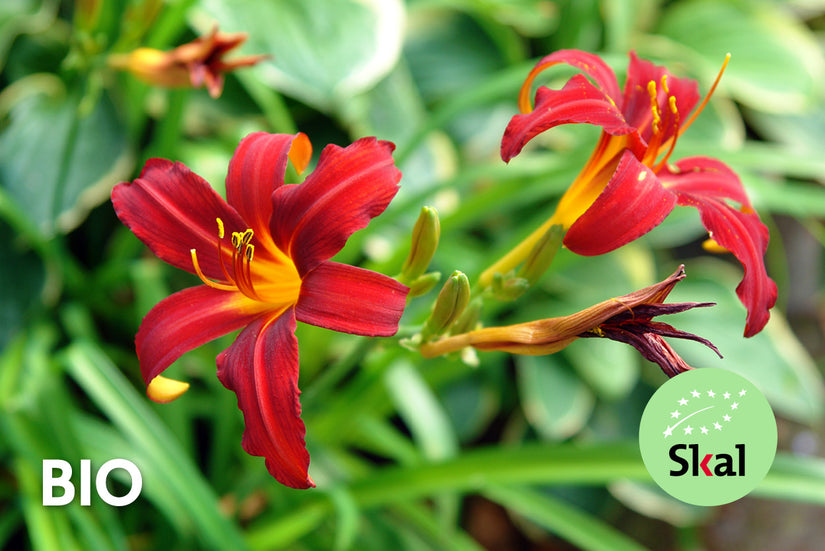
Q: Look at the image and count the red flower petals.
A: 12